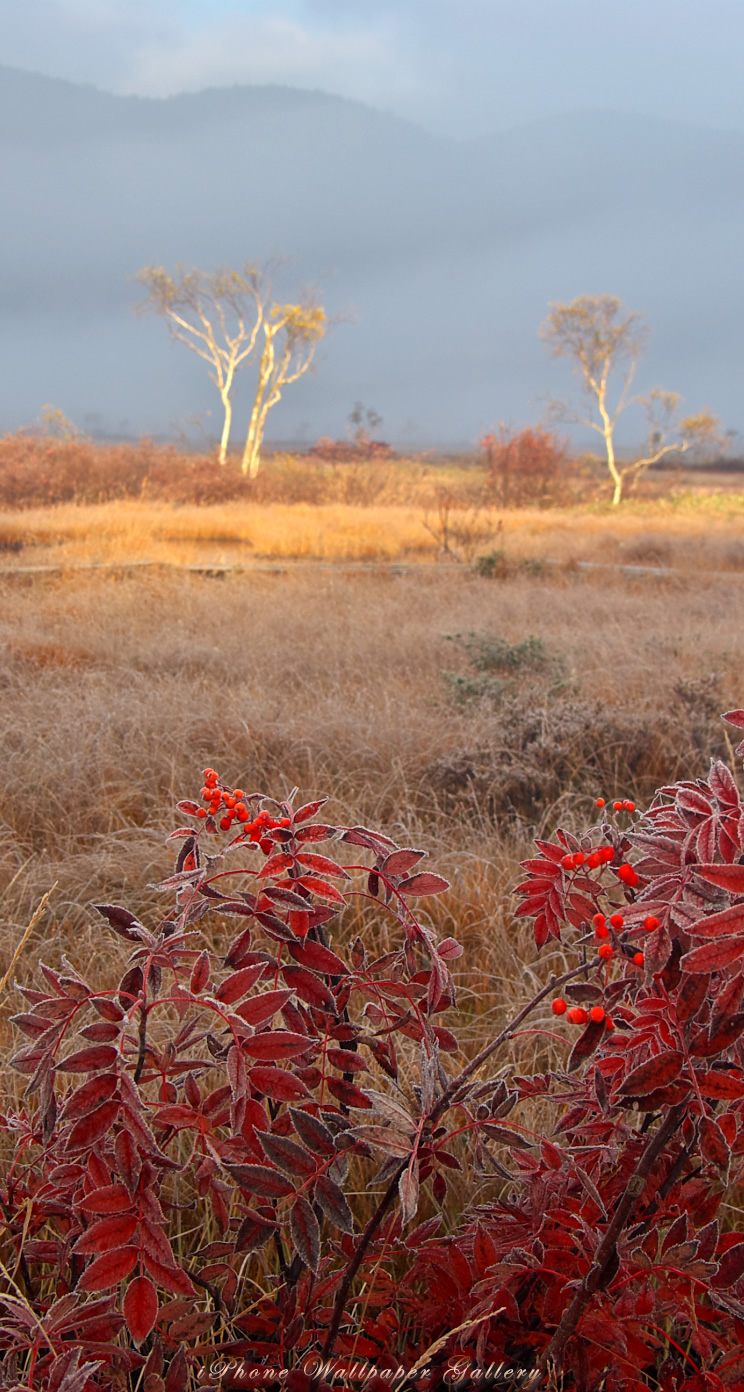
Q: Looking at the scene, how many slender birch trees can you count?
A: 3